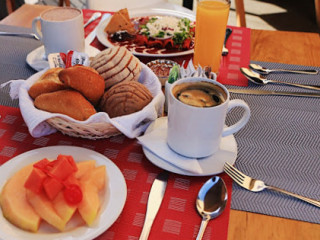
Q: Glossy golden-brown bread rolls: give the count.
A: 3